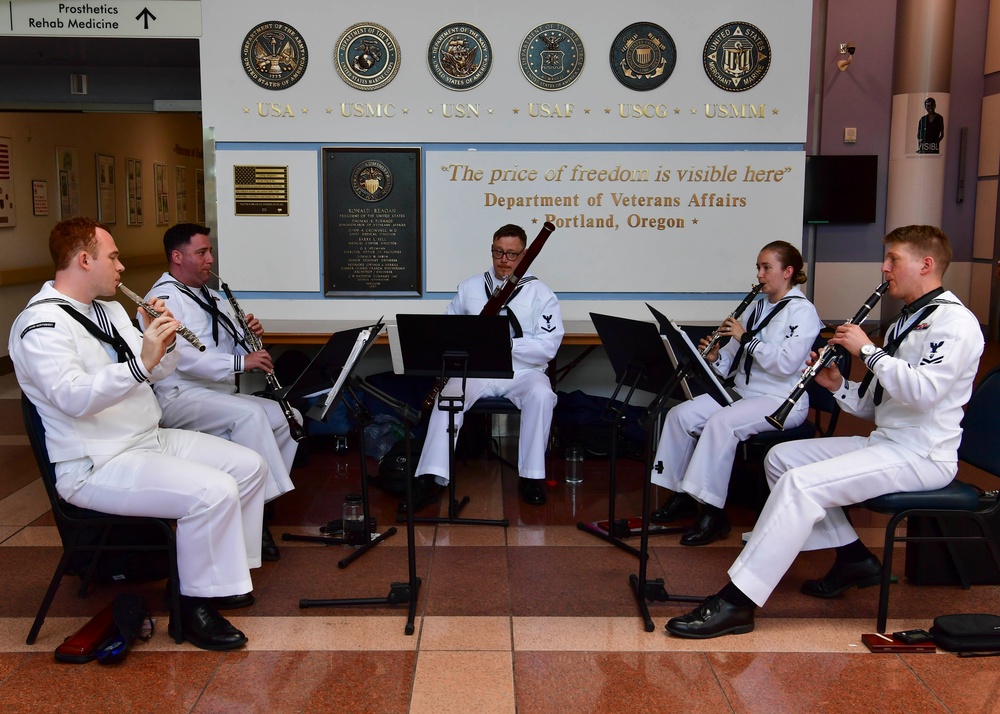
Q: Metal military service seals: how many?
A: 6